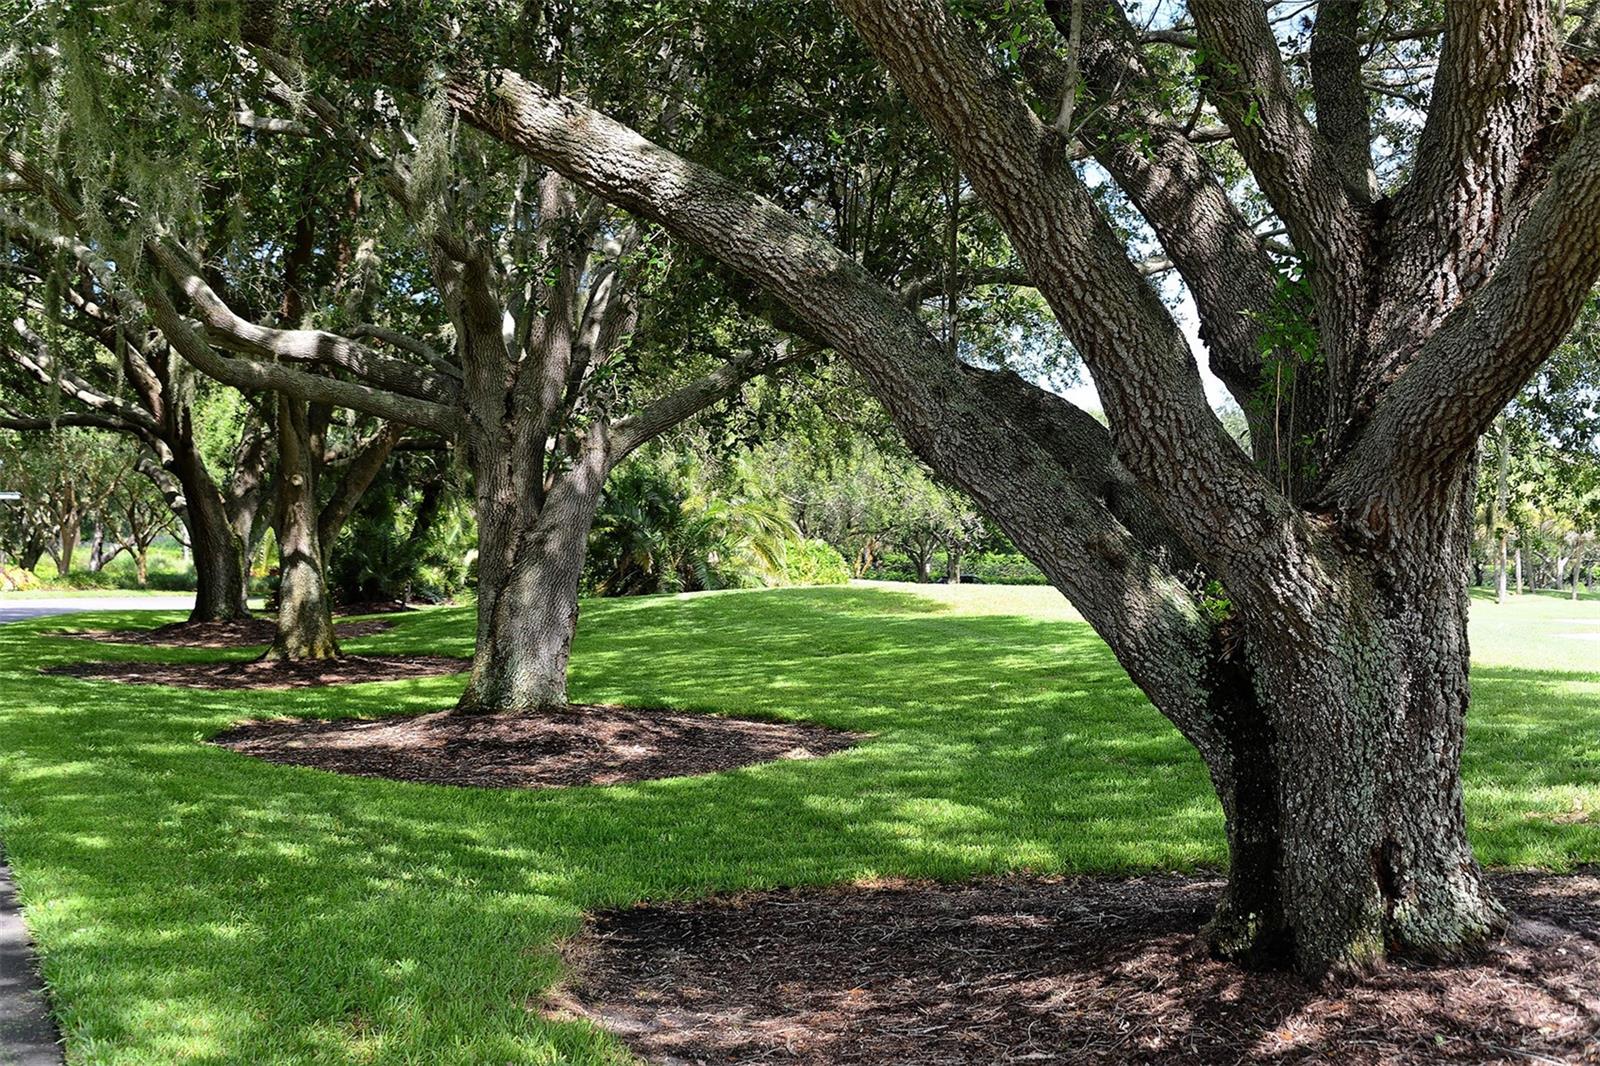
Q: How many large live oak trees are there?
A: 4